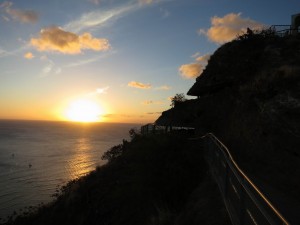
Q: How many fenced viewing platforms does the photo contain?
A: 2